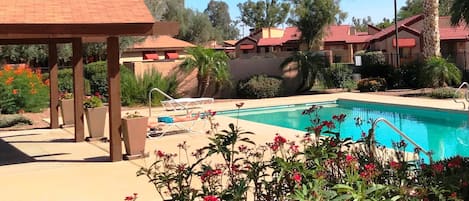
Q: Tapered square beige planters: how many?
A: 3